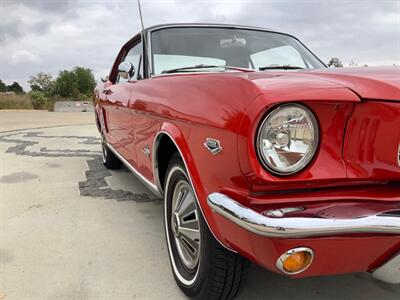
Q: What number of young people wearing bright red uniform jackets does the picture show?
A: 0